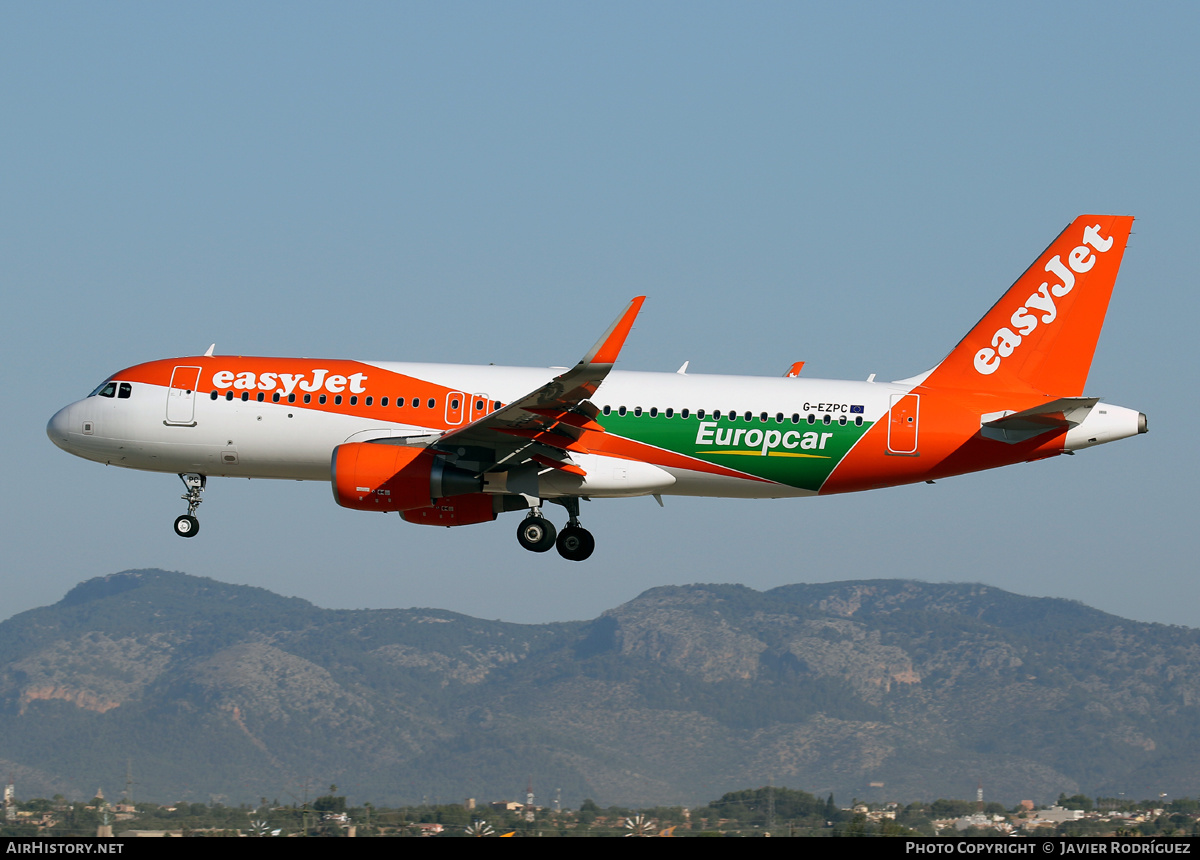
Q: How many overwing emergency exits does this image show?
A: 2